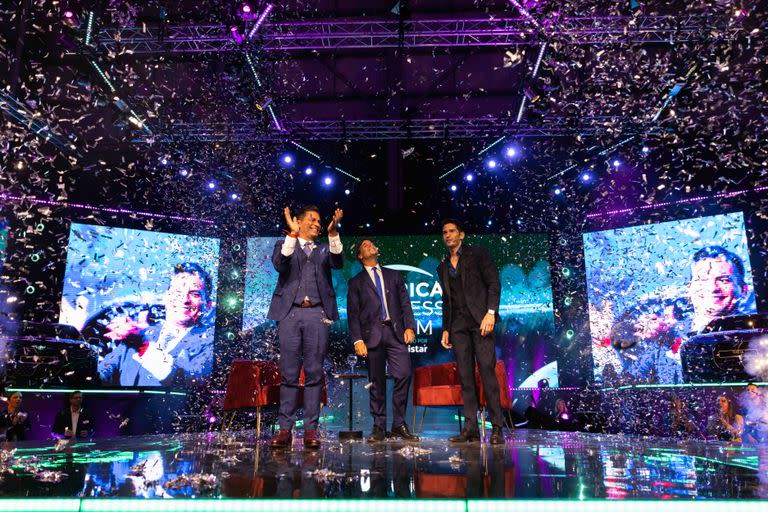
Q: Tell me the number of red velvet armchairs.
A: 2